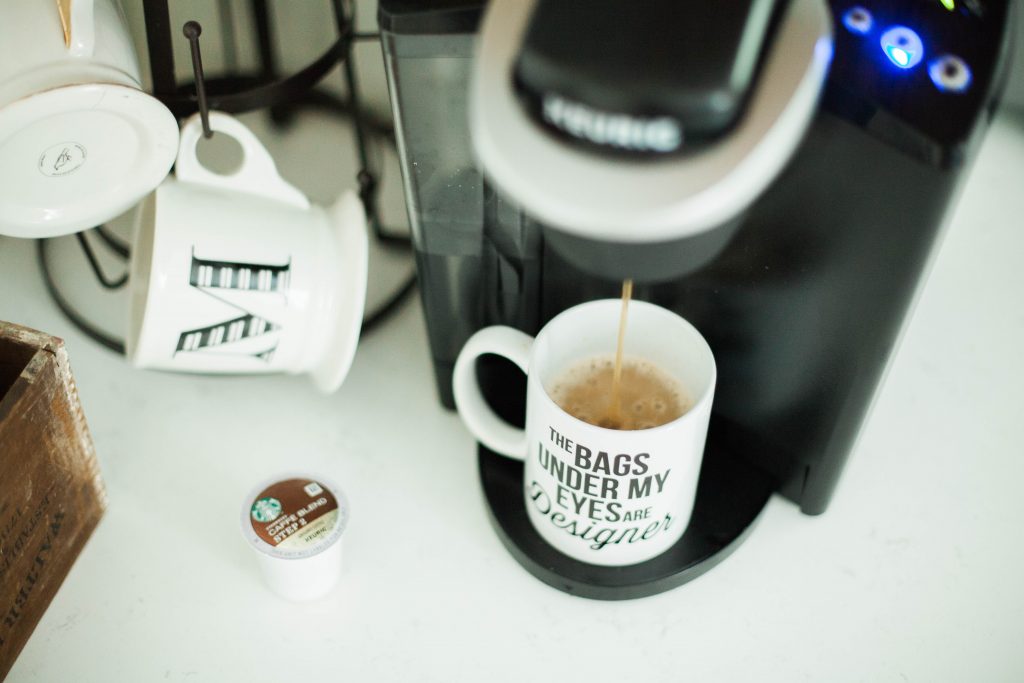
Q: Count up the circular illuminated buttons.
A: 3